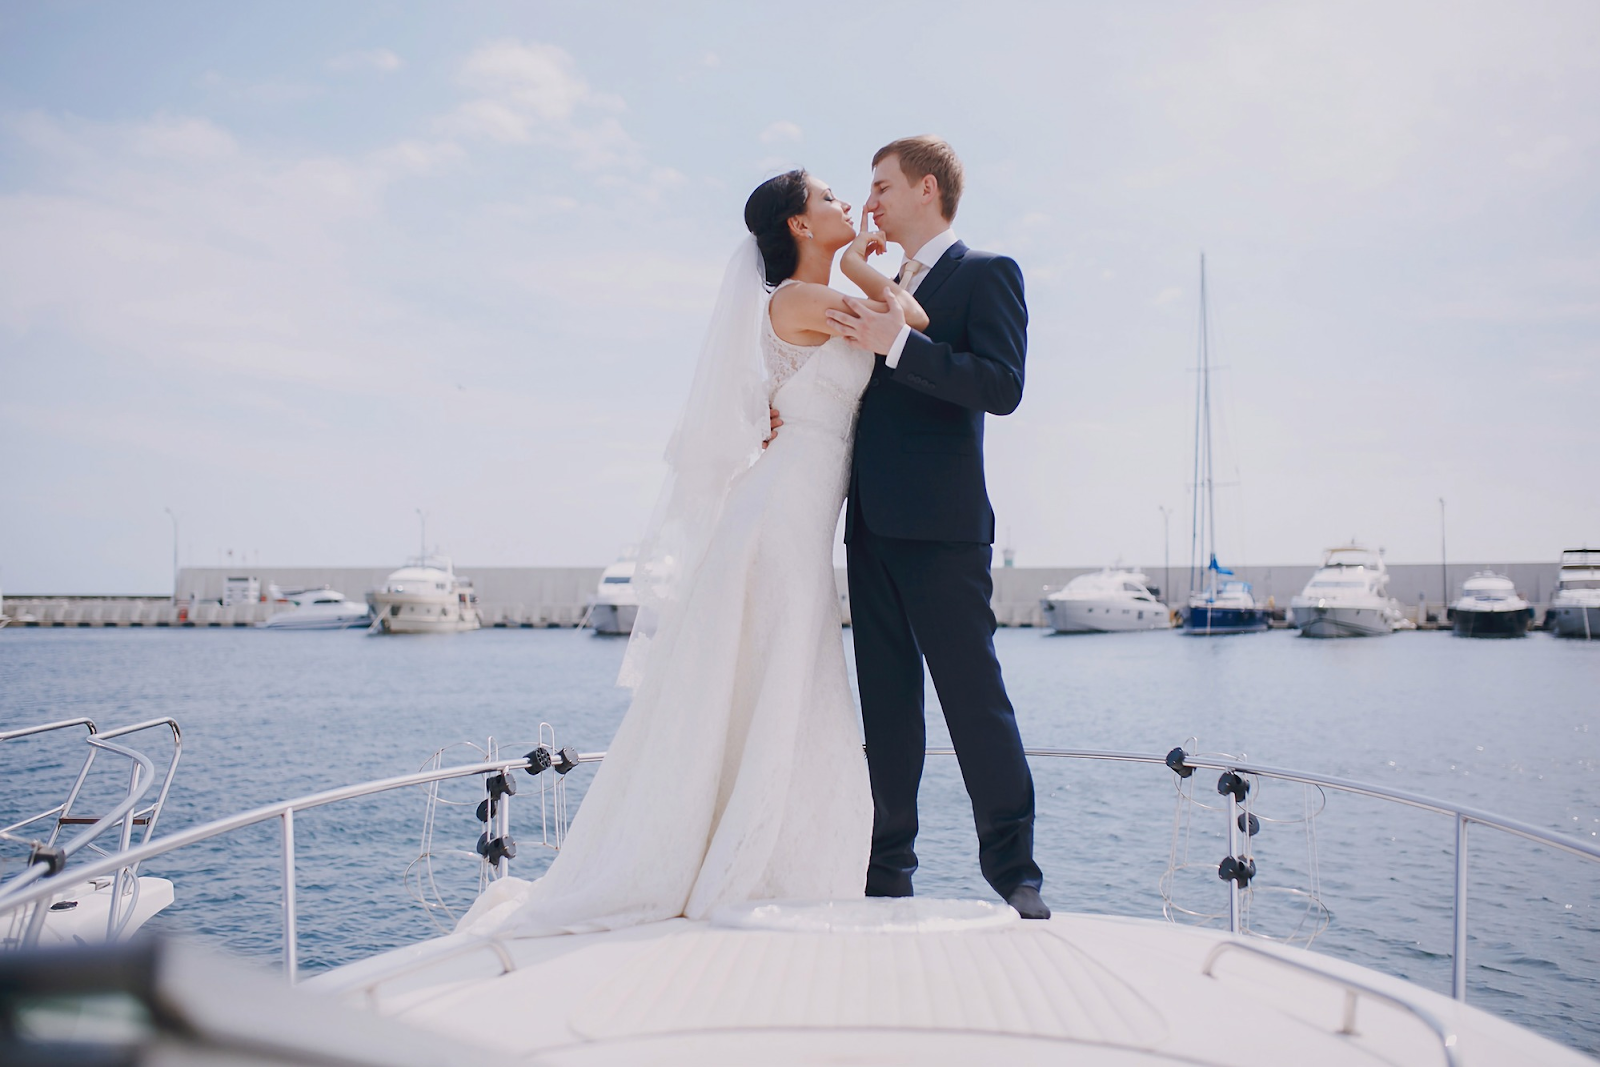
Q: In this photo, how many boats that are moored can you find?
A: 8